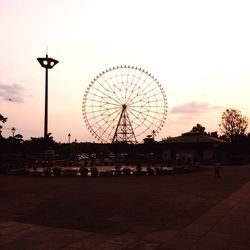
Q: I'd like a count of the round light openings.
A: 2